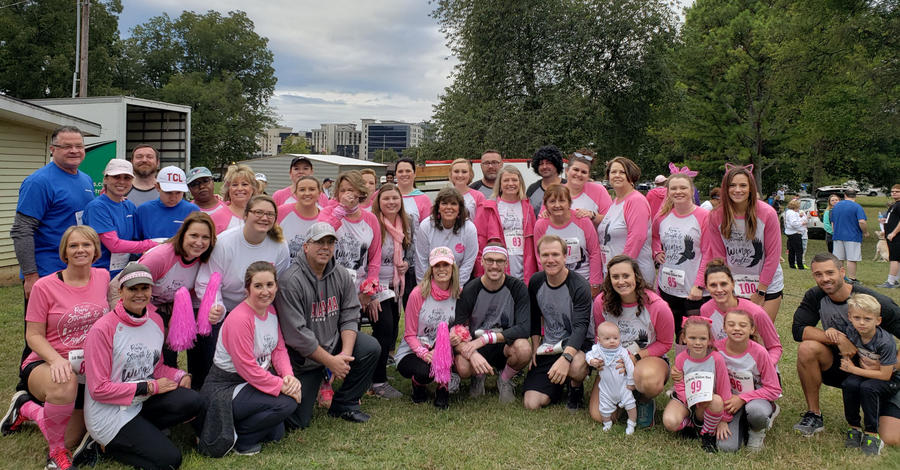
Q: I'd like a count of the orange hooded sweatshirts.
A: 0